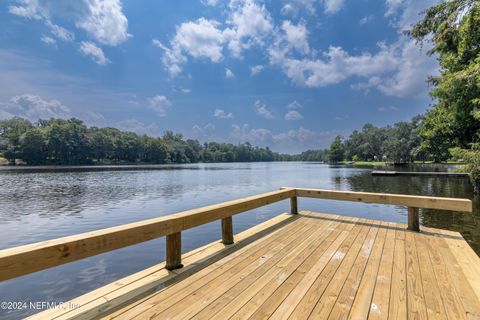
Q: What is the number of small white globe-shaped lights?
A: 0